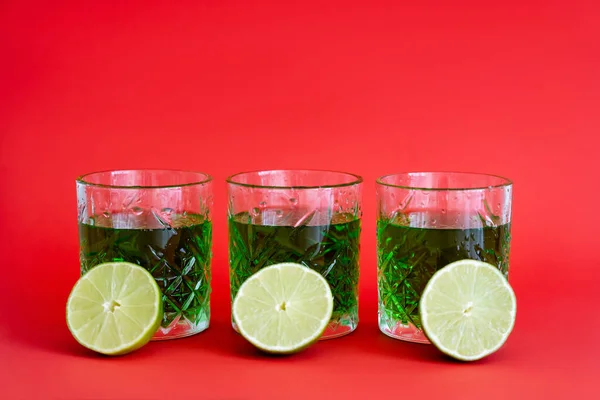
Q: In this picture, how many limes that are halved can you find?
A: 3